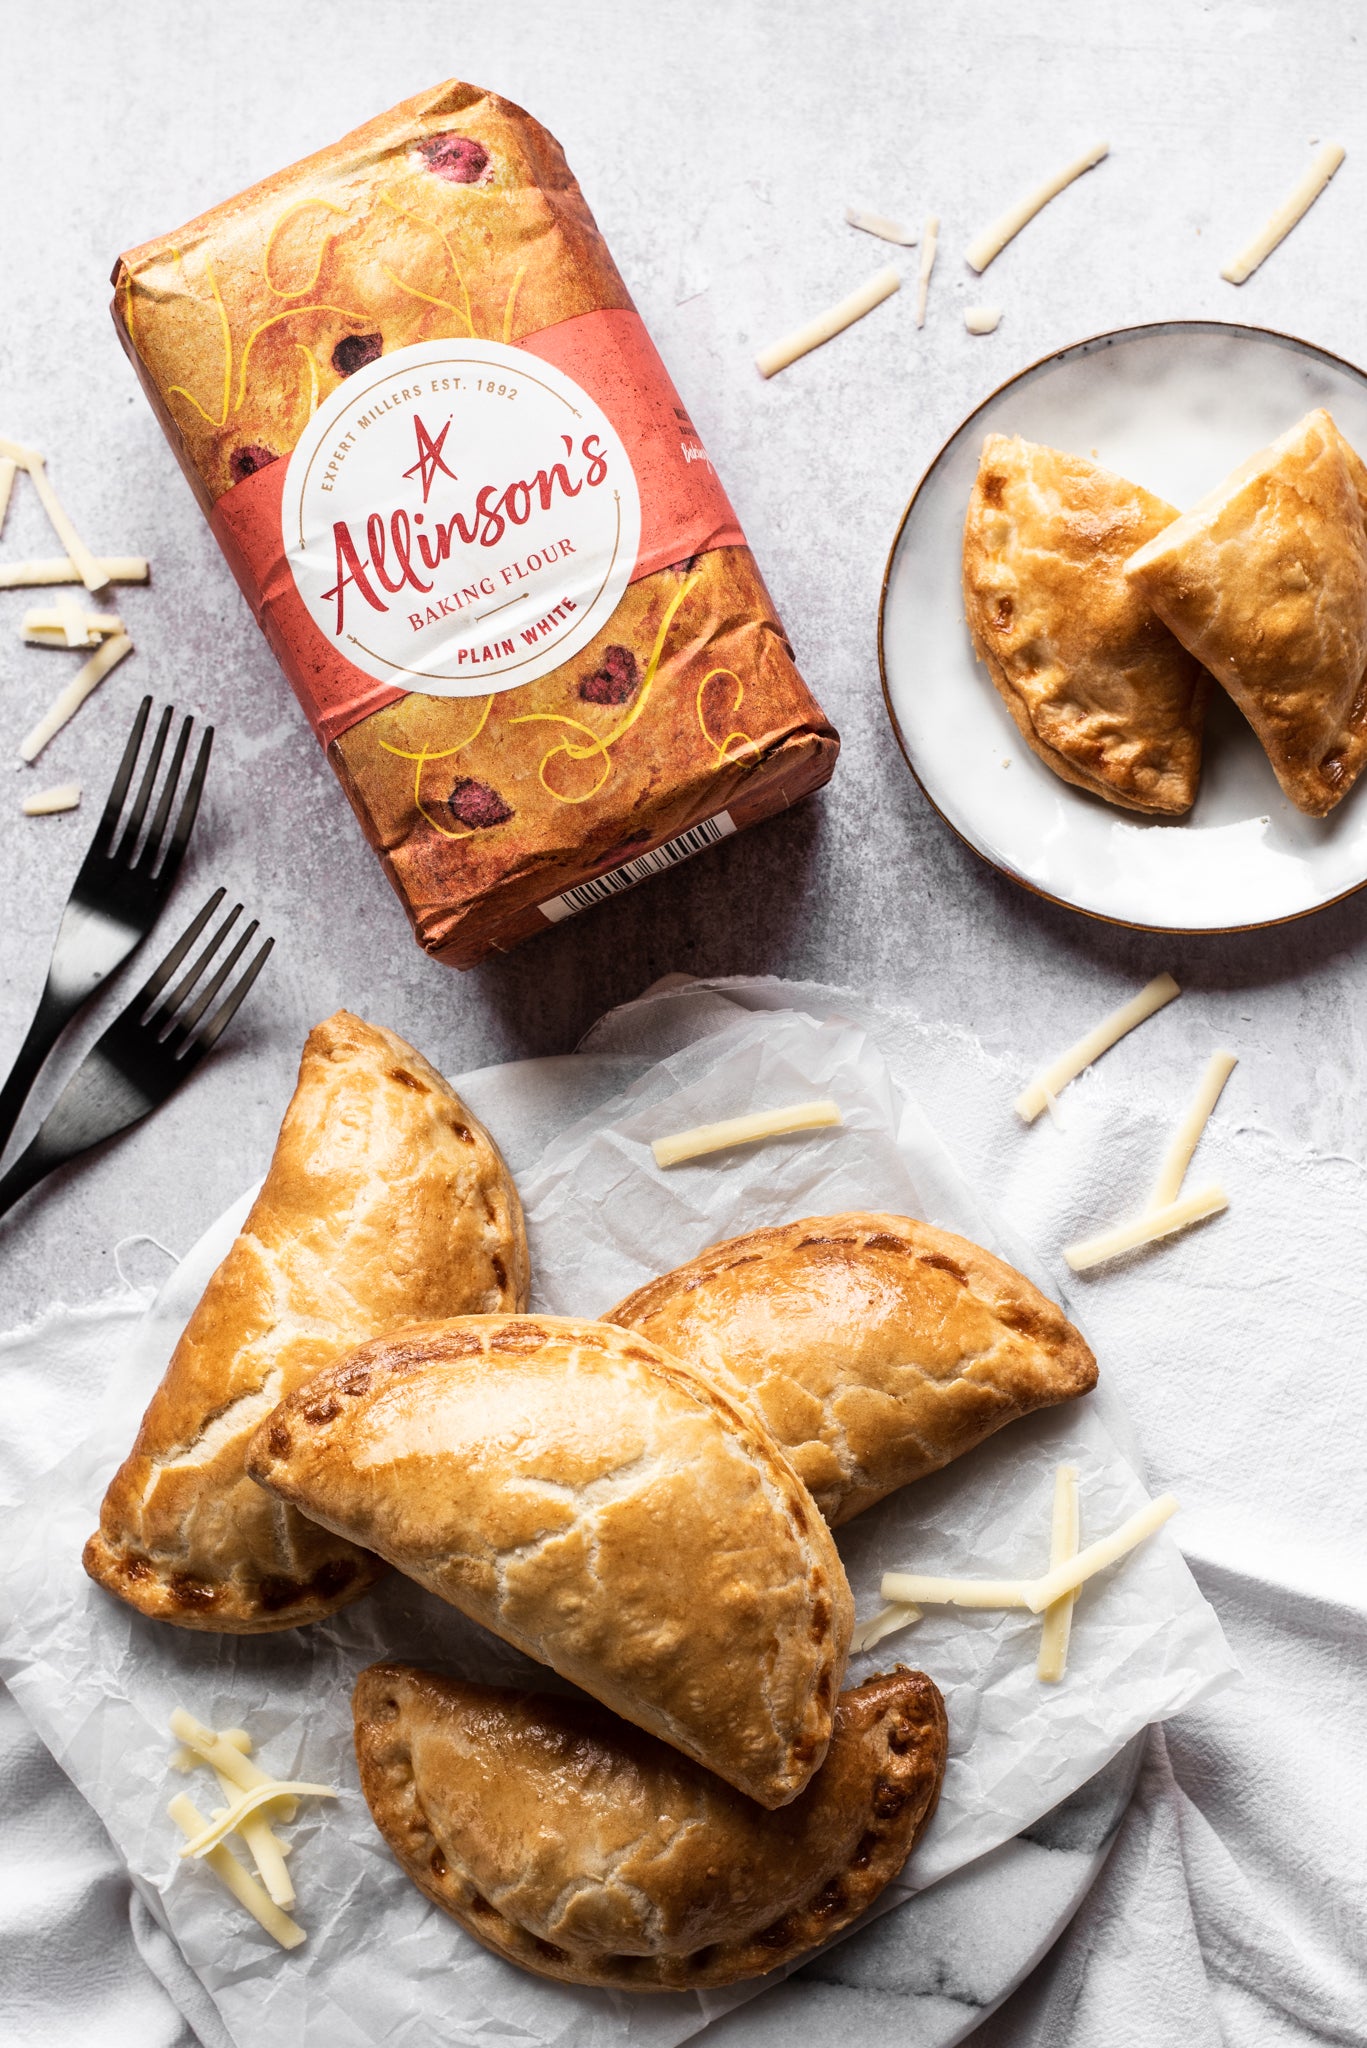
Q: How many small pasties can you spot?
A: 2